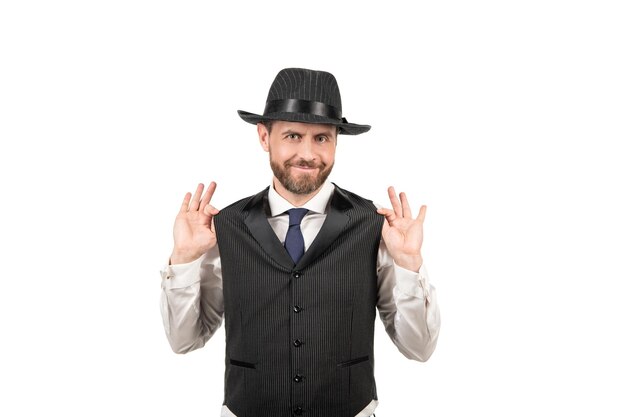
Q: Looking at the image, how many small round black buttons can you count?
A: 5